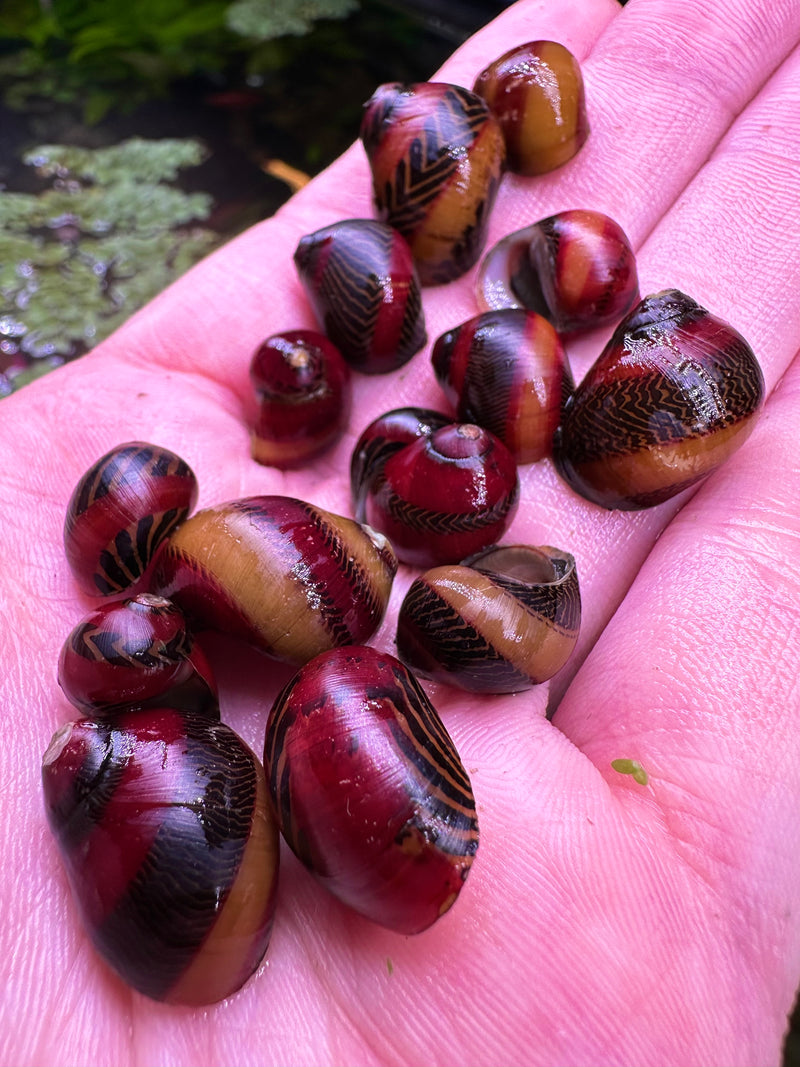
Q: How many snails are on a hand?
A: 14